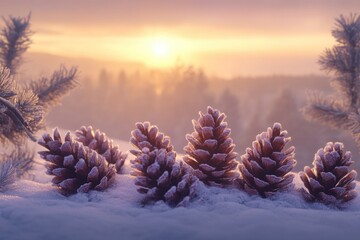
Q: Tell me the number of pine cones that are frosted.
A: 7